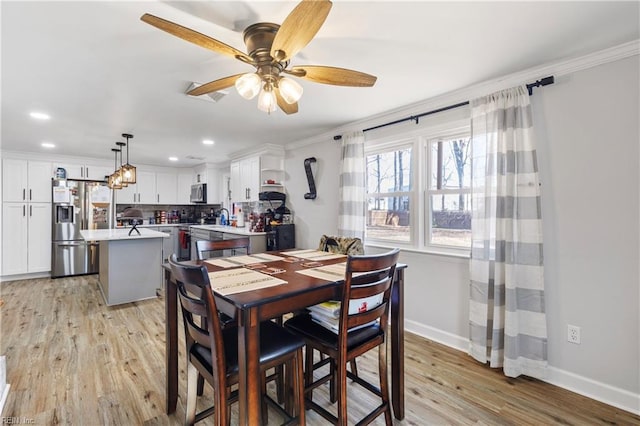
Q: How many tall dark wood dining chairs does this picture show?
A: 4